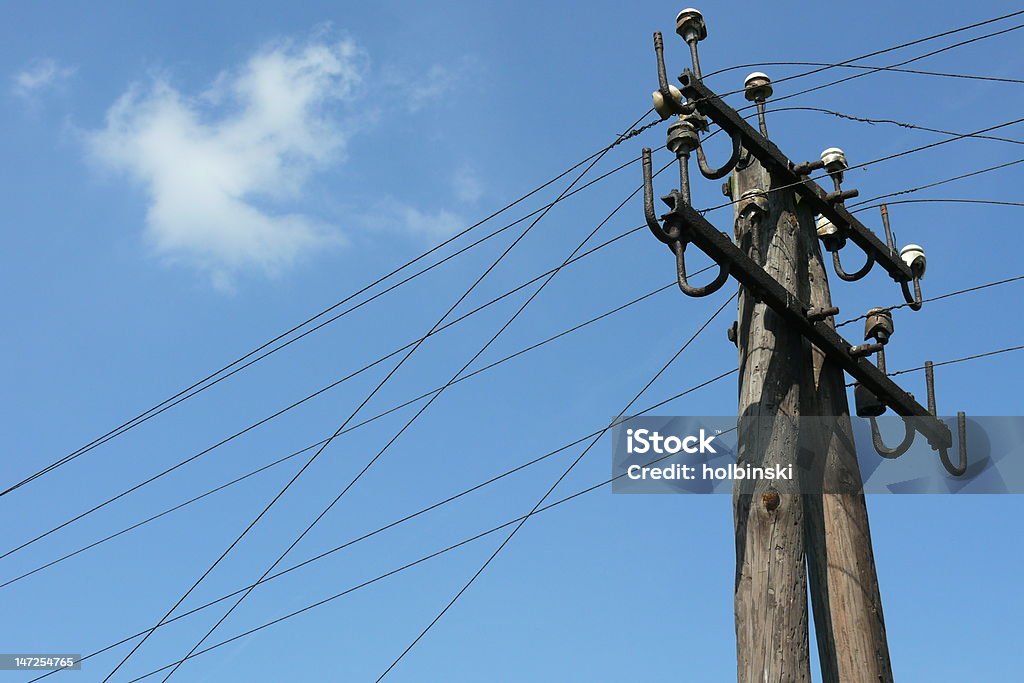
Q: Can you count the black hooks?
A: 8